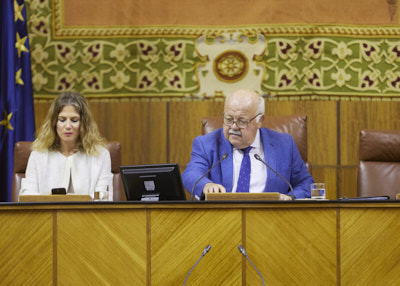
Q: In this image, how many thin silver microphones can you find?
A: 4